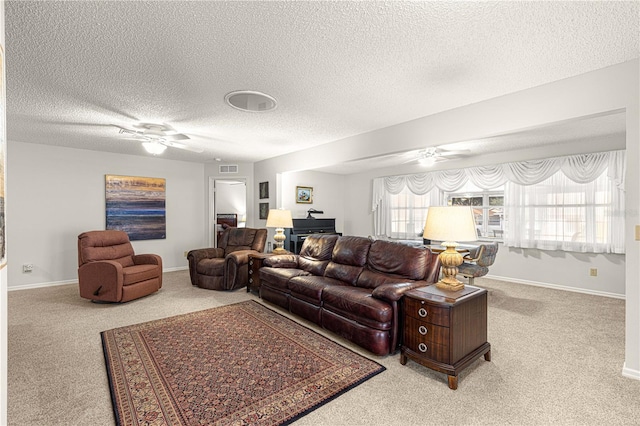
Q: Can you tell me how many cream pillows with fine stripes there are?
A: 0